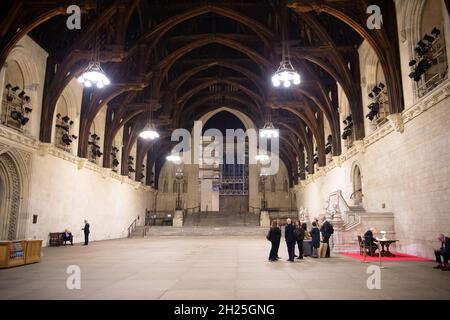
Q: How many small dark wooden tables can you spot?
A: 1